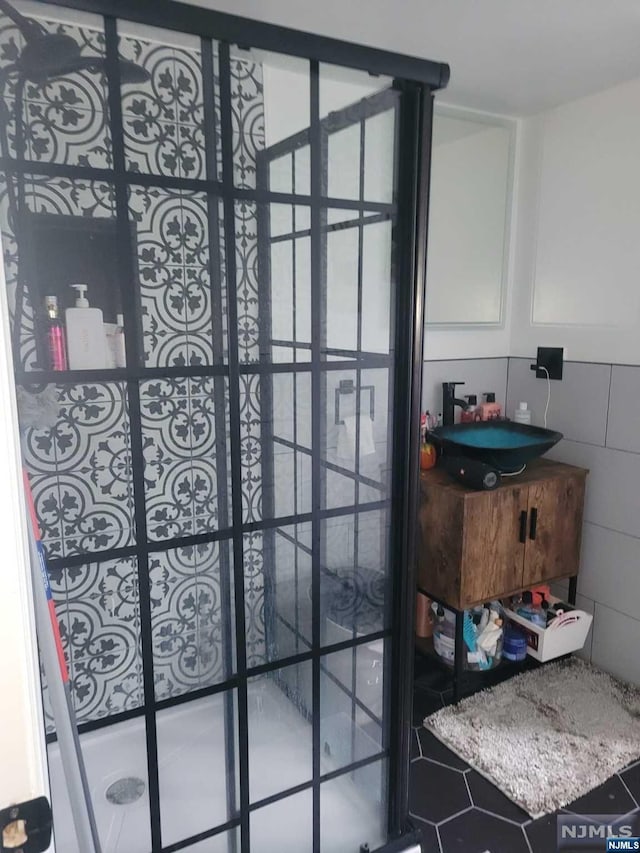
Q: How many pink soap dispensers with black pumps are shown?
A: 2